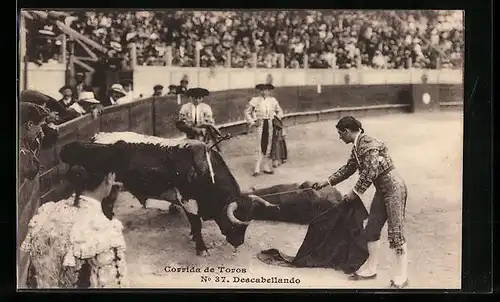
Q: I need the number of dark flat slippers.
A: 4